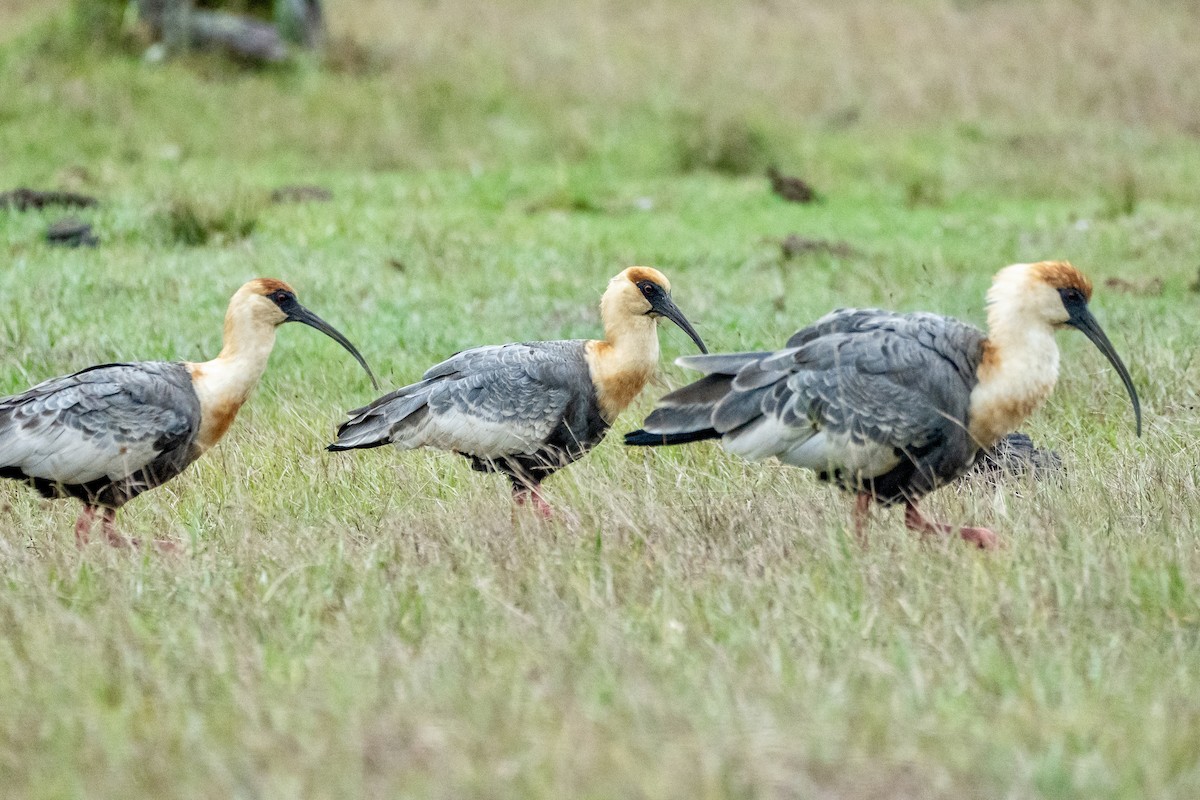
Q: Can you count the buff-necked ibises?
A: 3